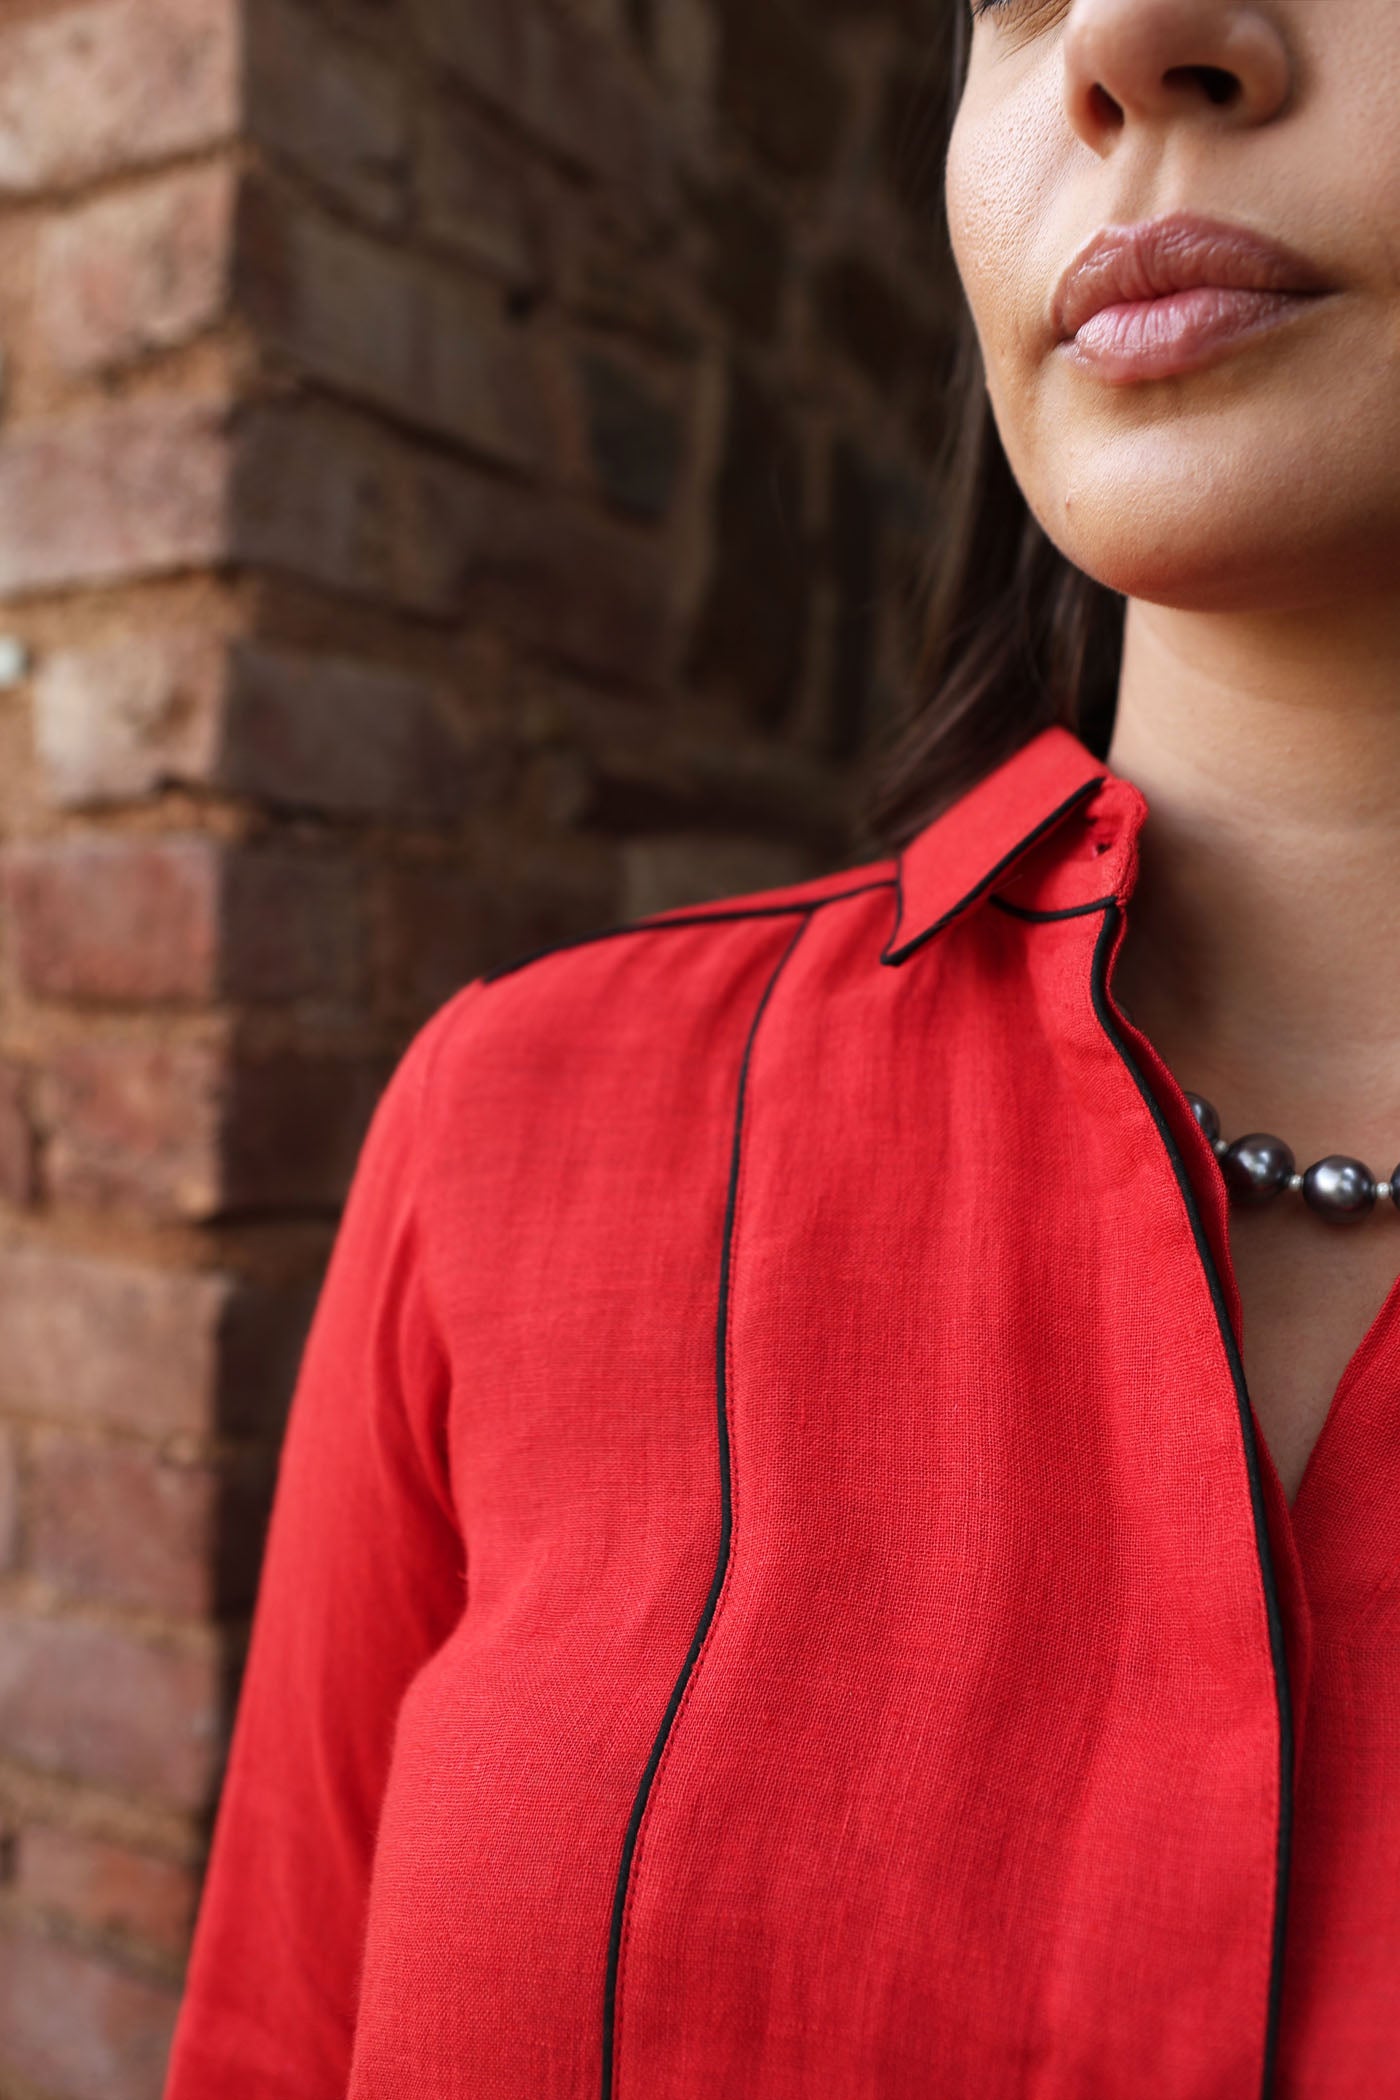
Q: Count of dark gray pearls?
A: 4